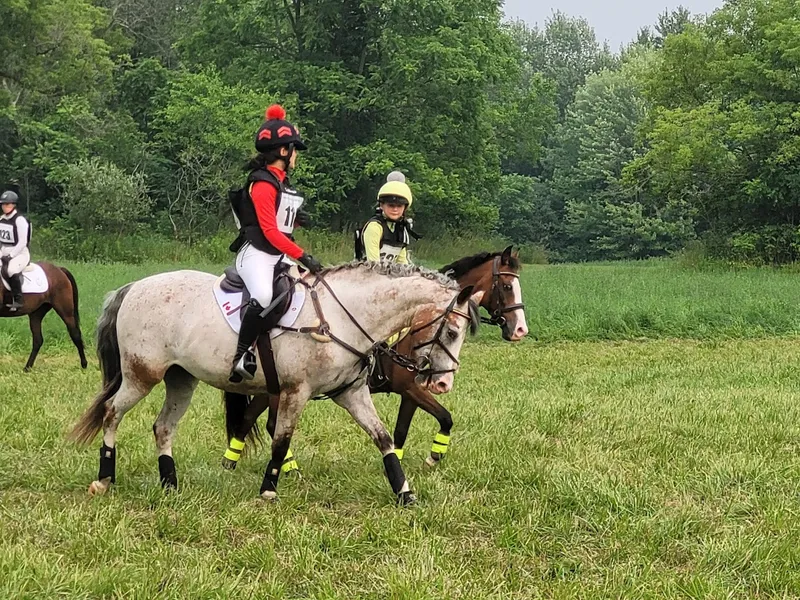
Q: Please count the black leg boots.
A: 4